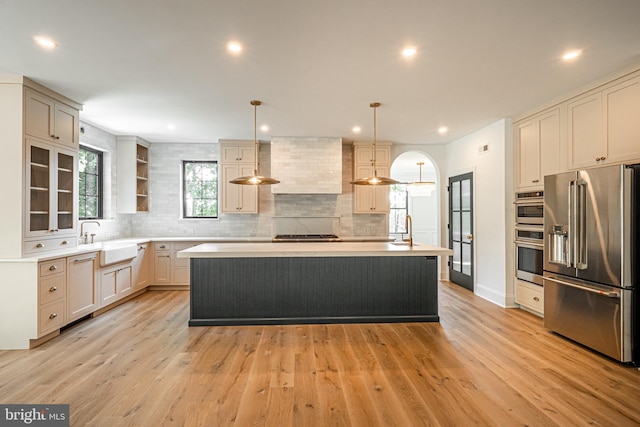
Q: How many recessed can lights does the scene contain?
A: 8